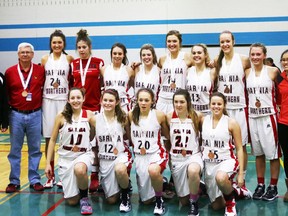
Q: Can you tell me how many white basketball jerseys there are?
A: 12